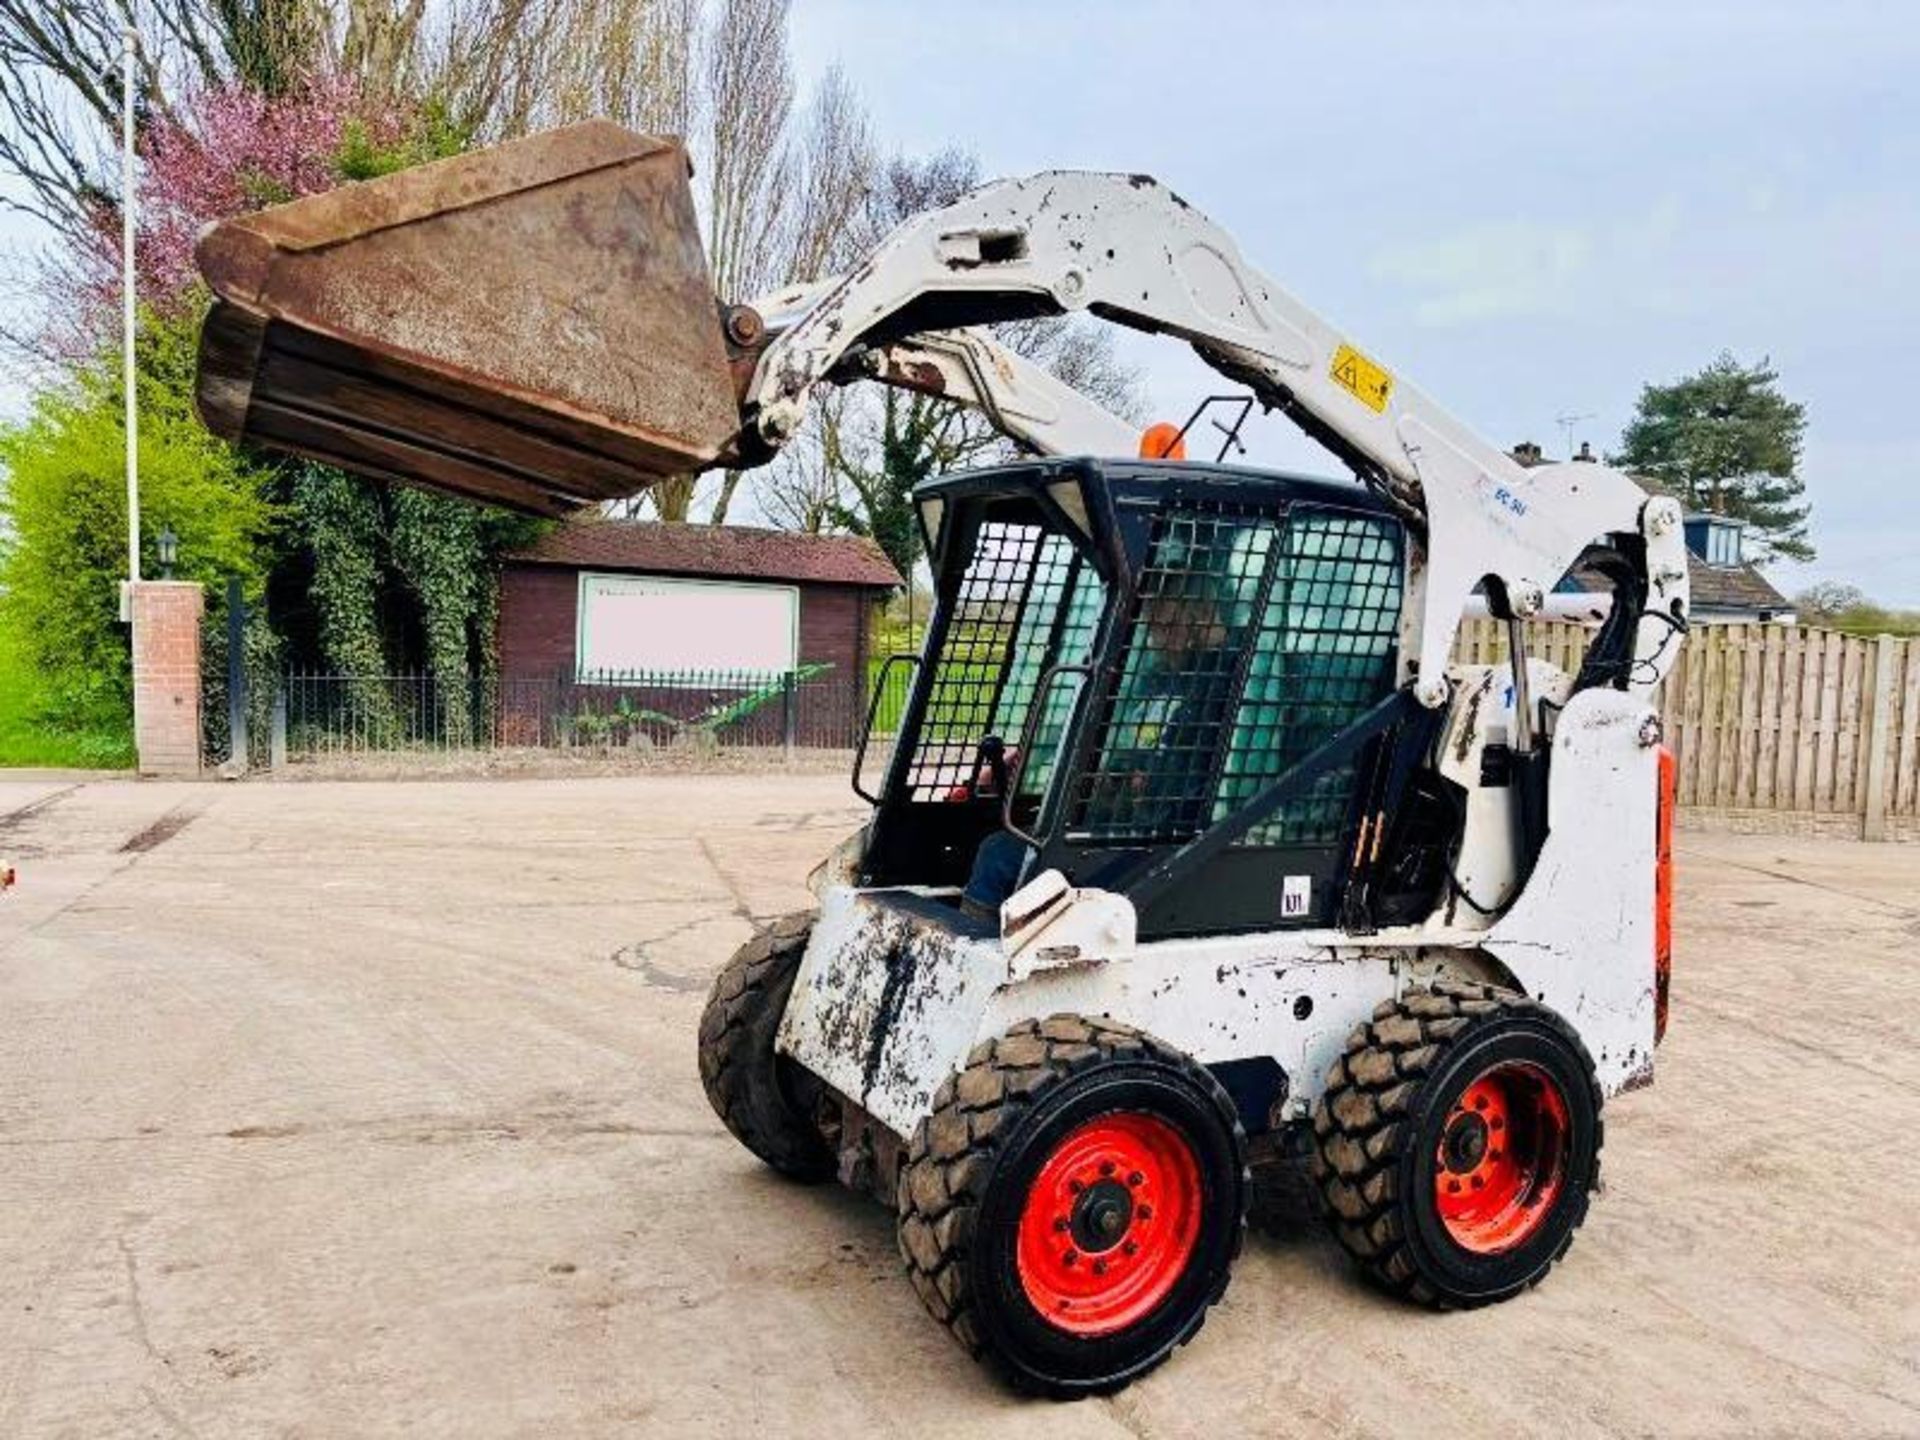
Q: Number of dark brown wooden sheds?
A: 1